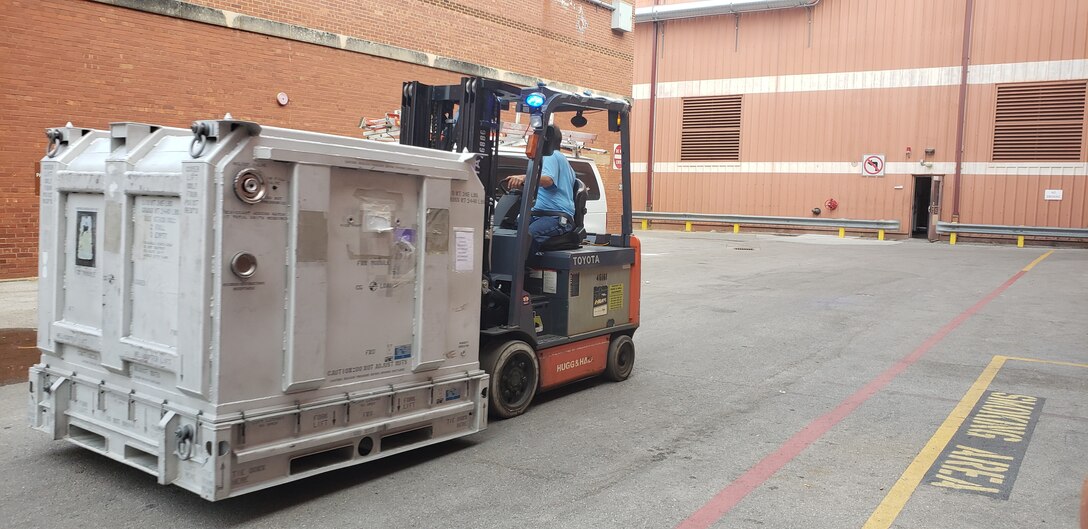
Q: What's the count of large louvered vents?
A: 2